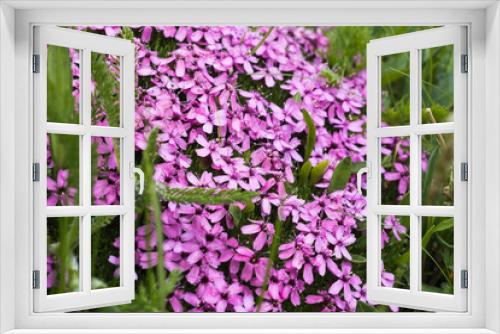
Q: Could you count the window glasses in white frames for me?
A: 12